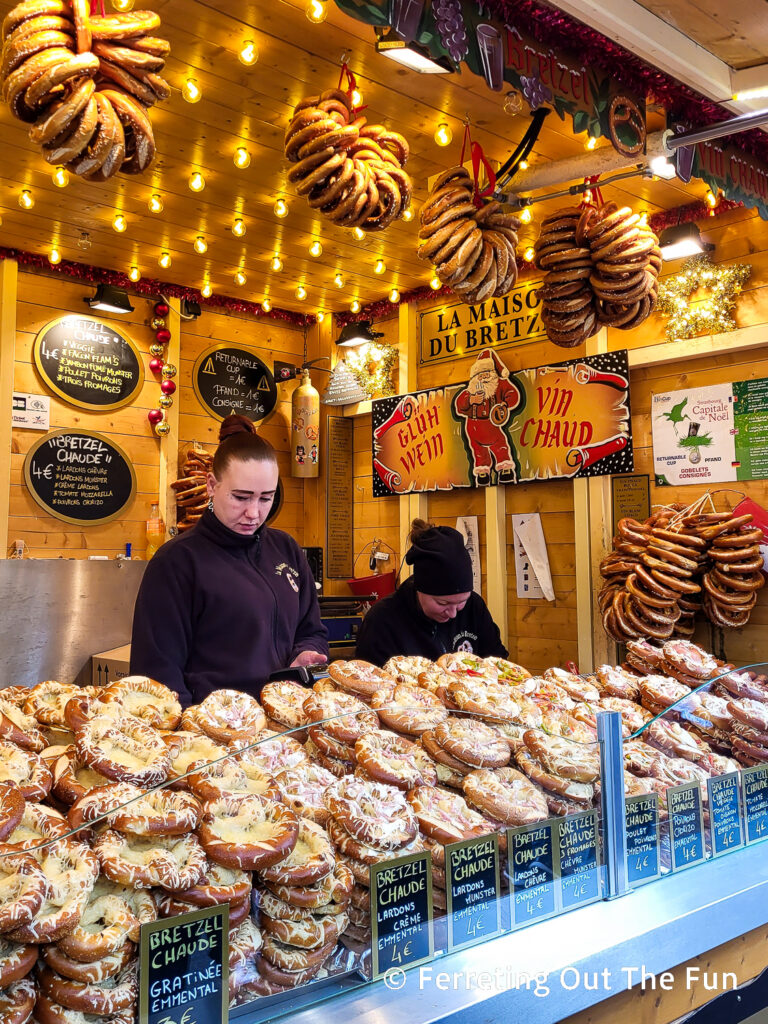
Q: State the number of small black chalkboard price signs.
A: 9